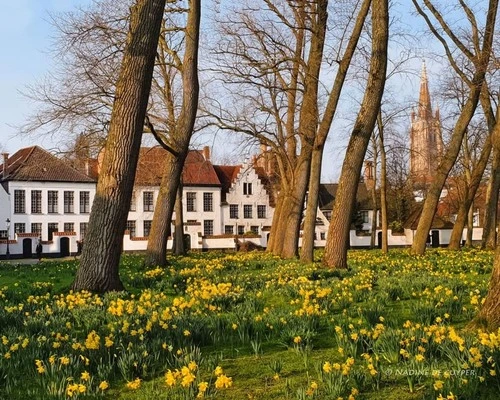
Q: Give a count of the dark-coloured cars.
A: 0